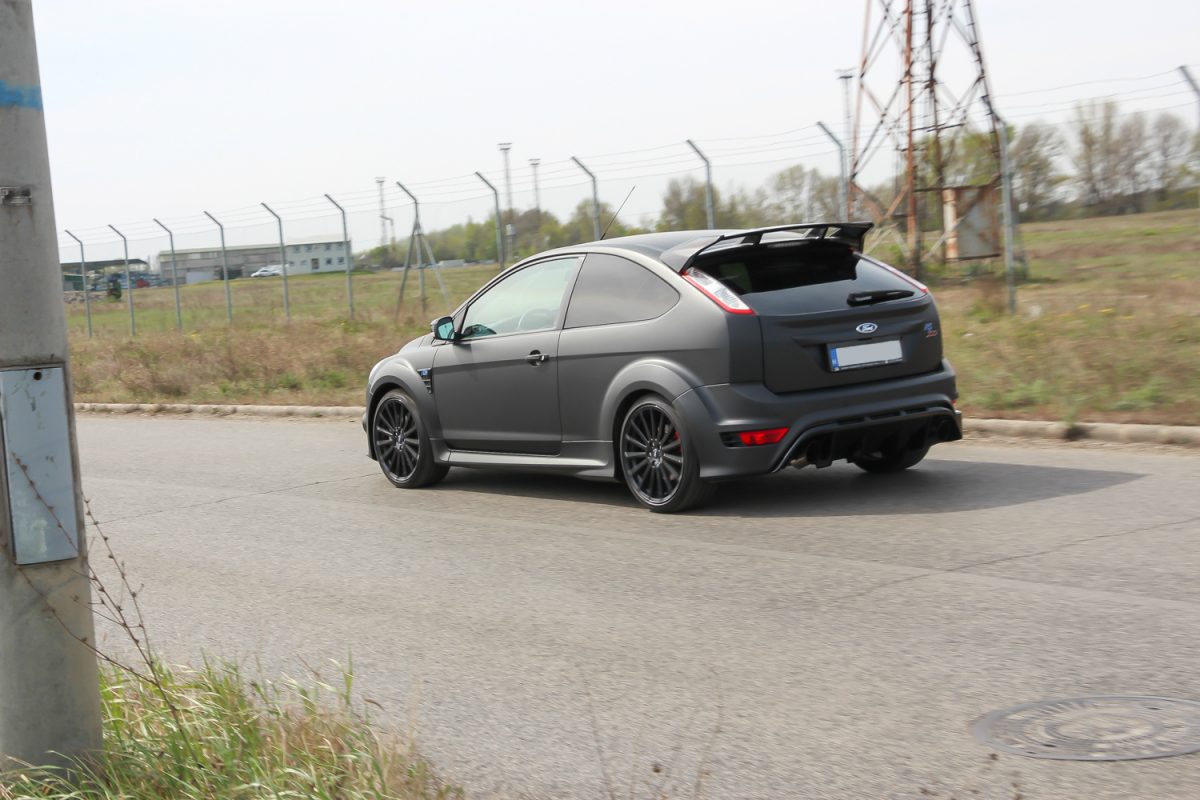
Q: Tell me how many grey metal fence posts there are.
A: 13